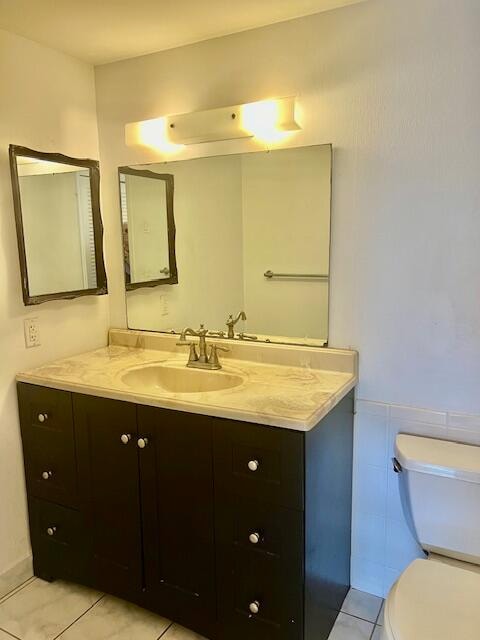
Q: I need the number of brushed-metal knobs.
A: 8